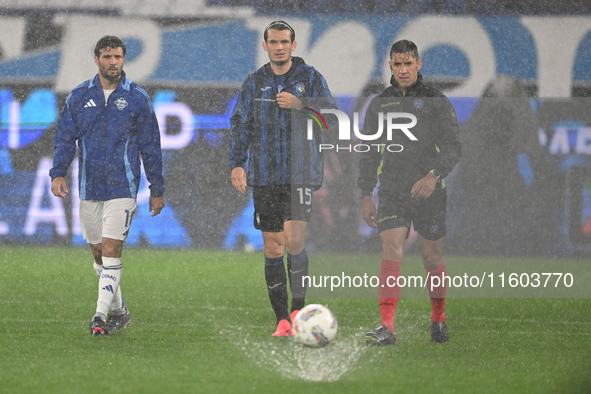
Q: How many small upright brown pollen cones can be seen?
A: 0